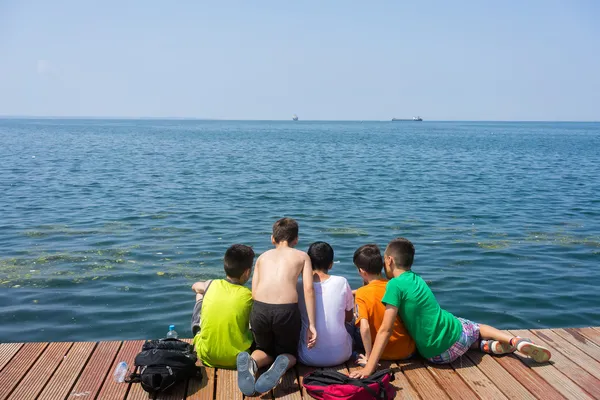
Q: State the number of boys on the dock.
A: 5